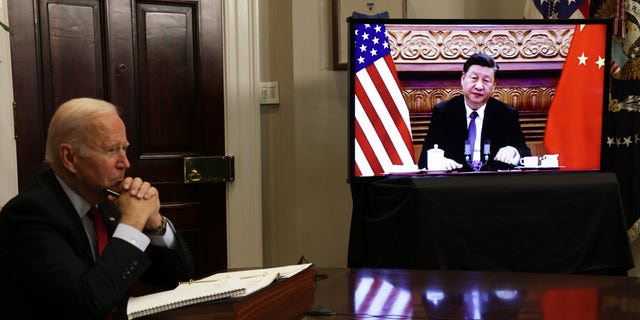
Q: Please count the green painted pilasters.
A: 0